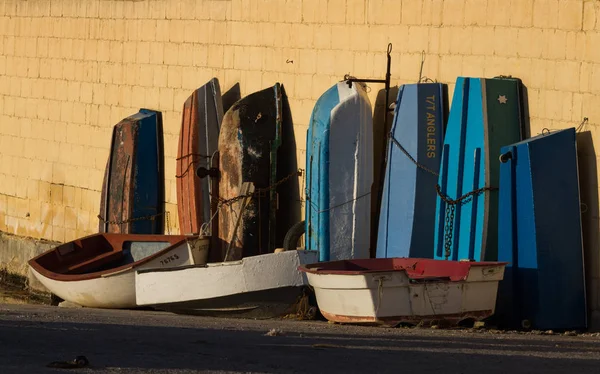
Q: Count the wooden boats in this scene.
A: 10